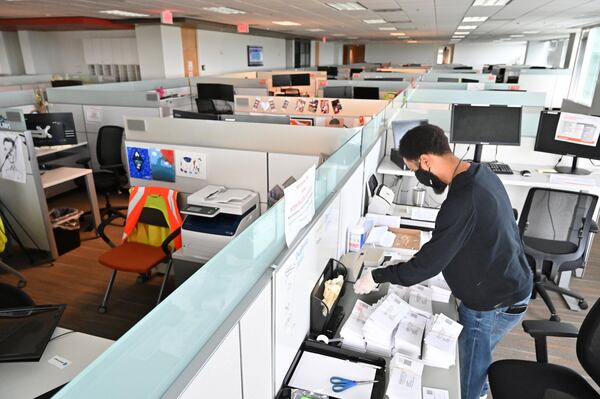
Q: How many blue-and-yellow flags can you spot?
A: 0